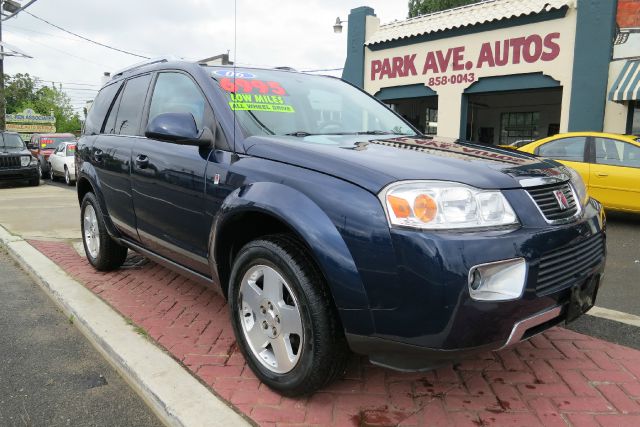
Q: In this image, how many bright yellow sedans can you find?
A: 1